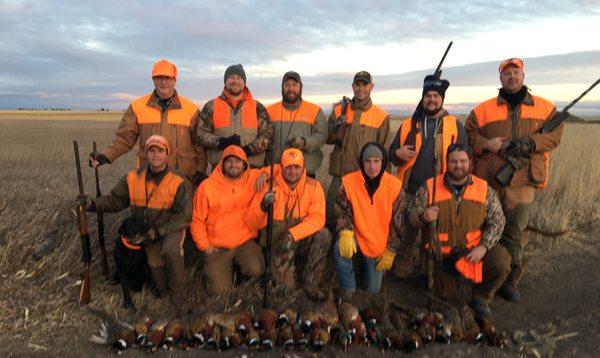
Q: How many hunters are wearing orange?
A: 11